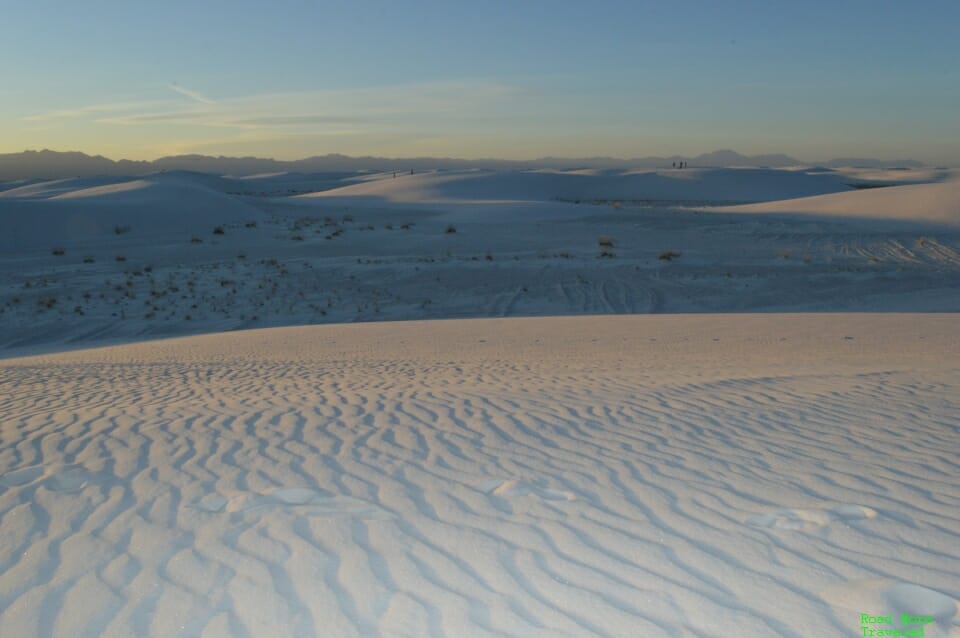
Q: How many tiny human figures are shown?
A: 5